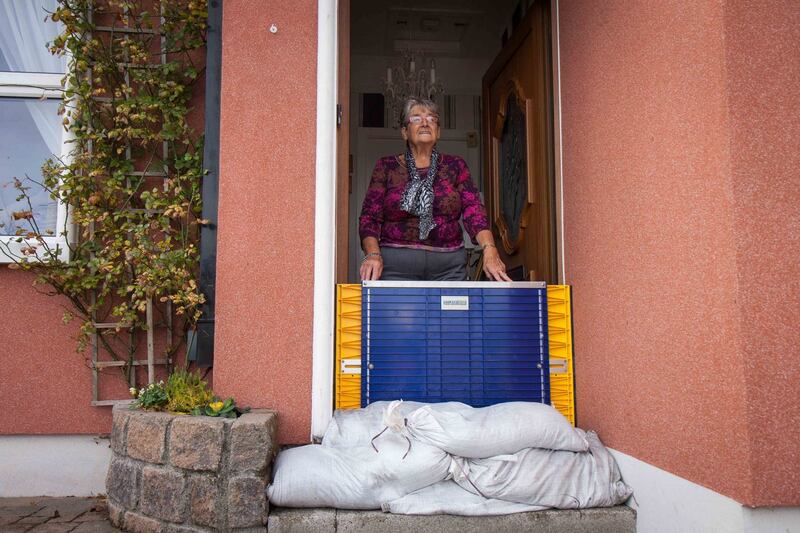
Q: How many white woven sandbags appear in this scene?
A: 5